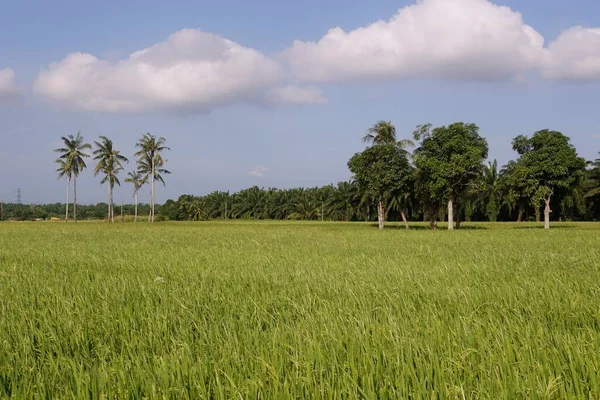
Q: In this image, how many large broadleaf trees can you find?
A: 3